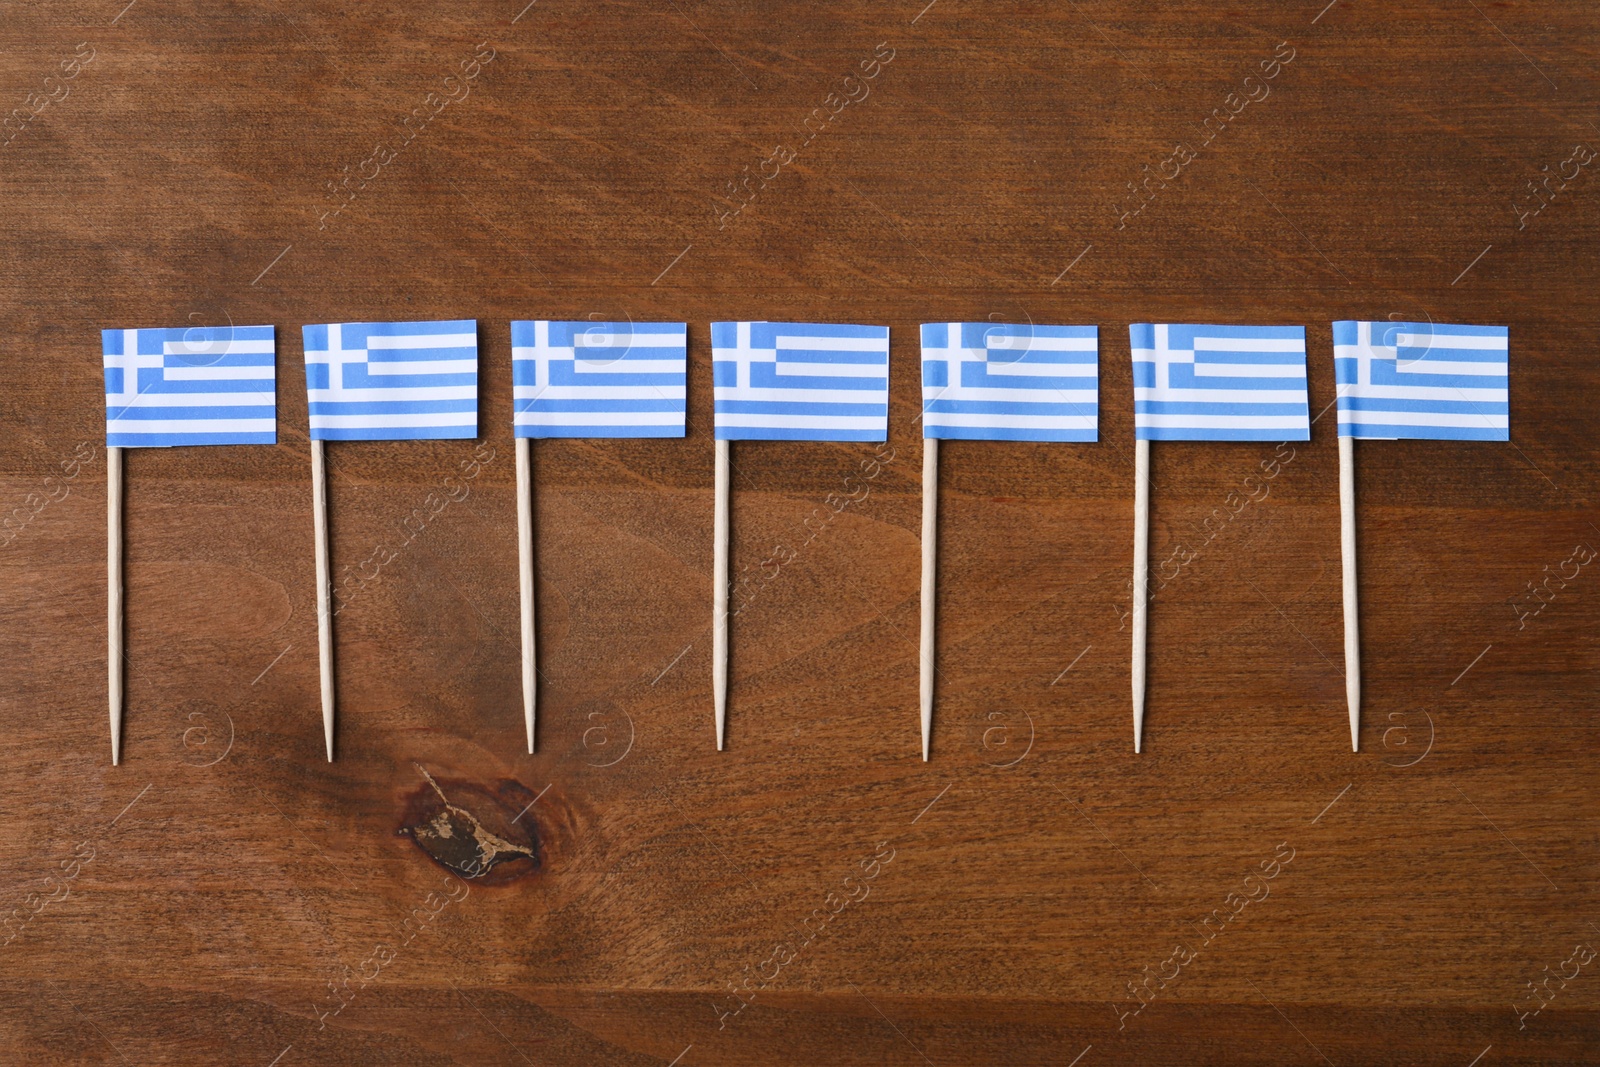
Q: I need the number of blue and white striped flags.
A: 7